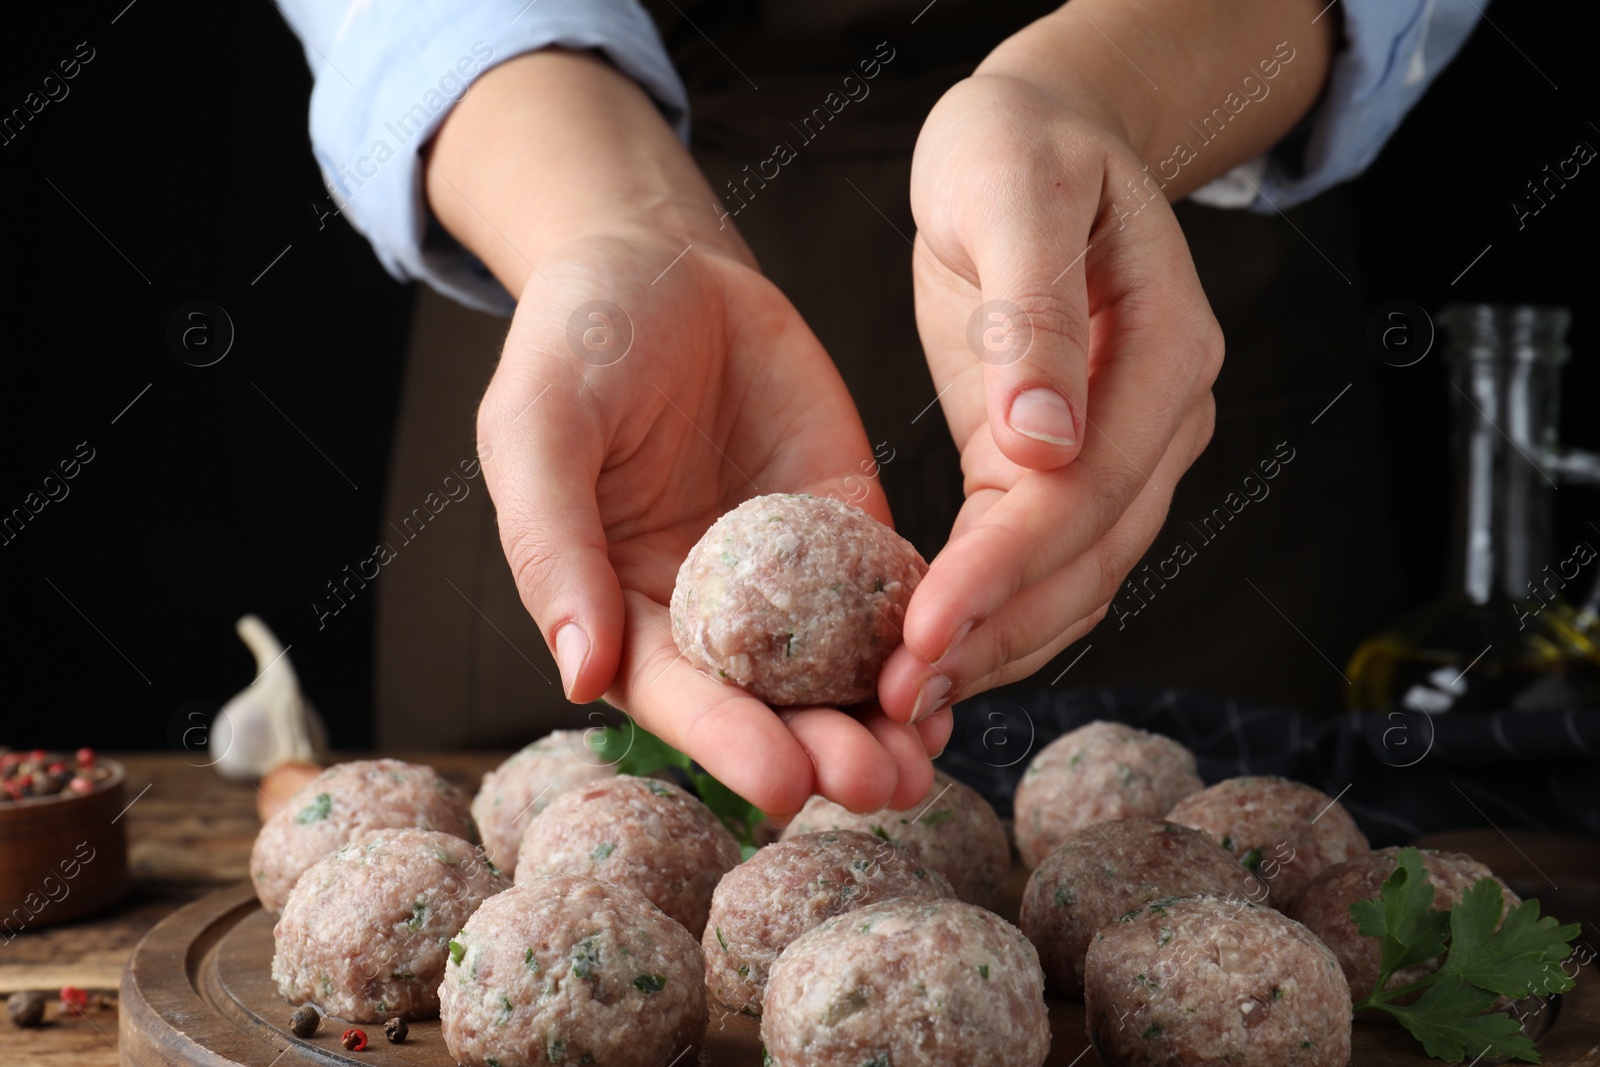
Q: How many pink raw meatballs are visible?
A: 14